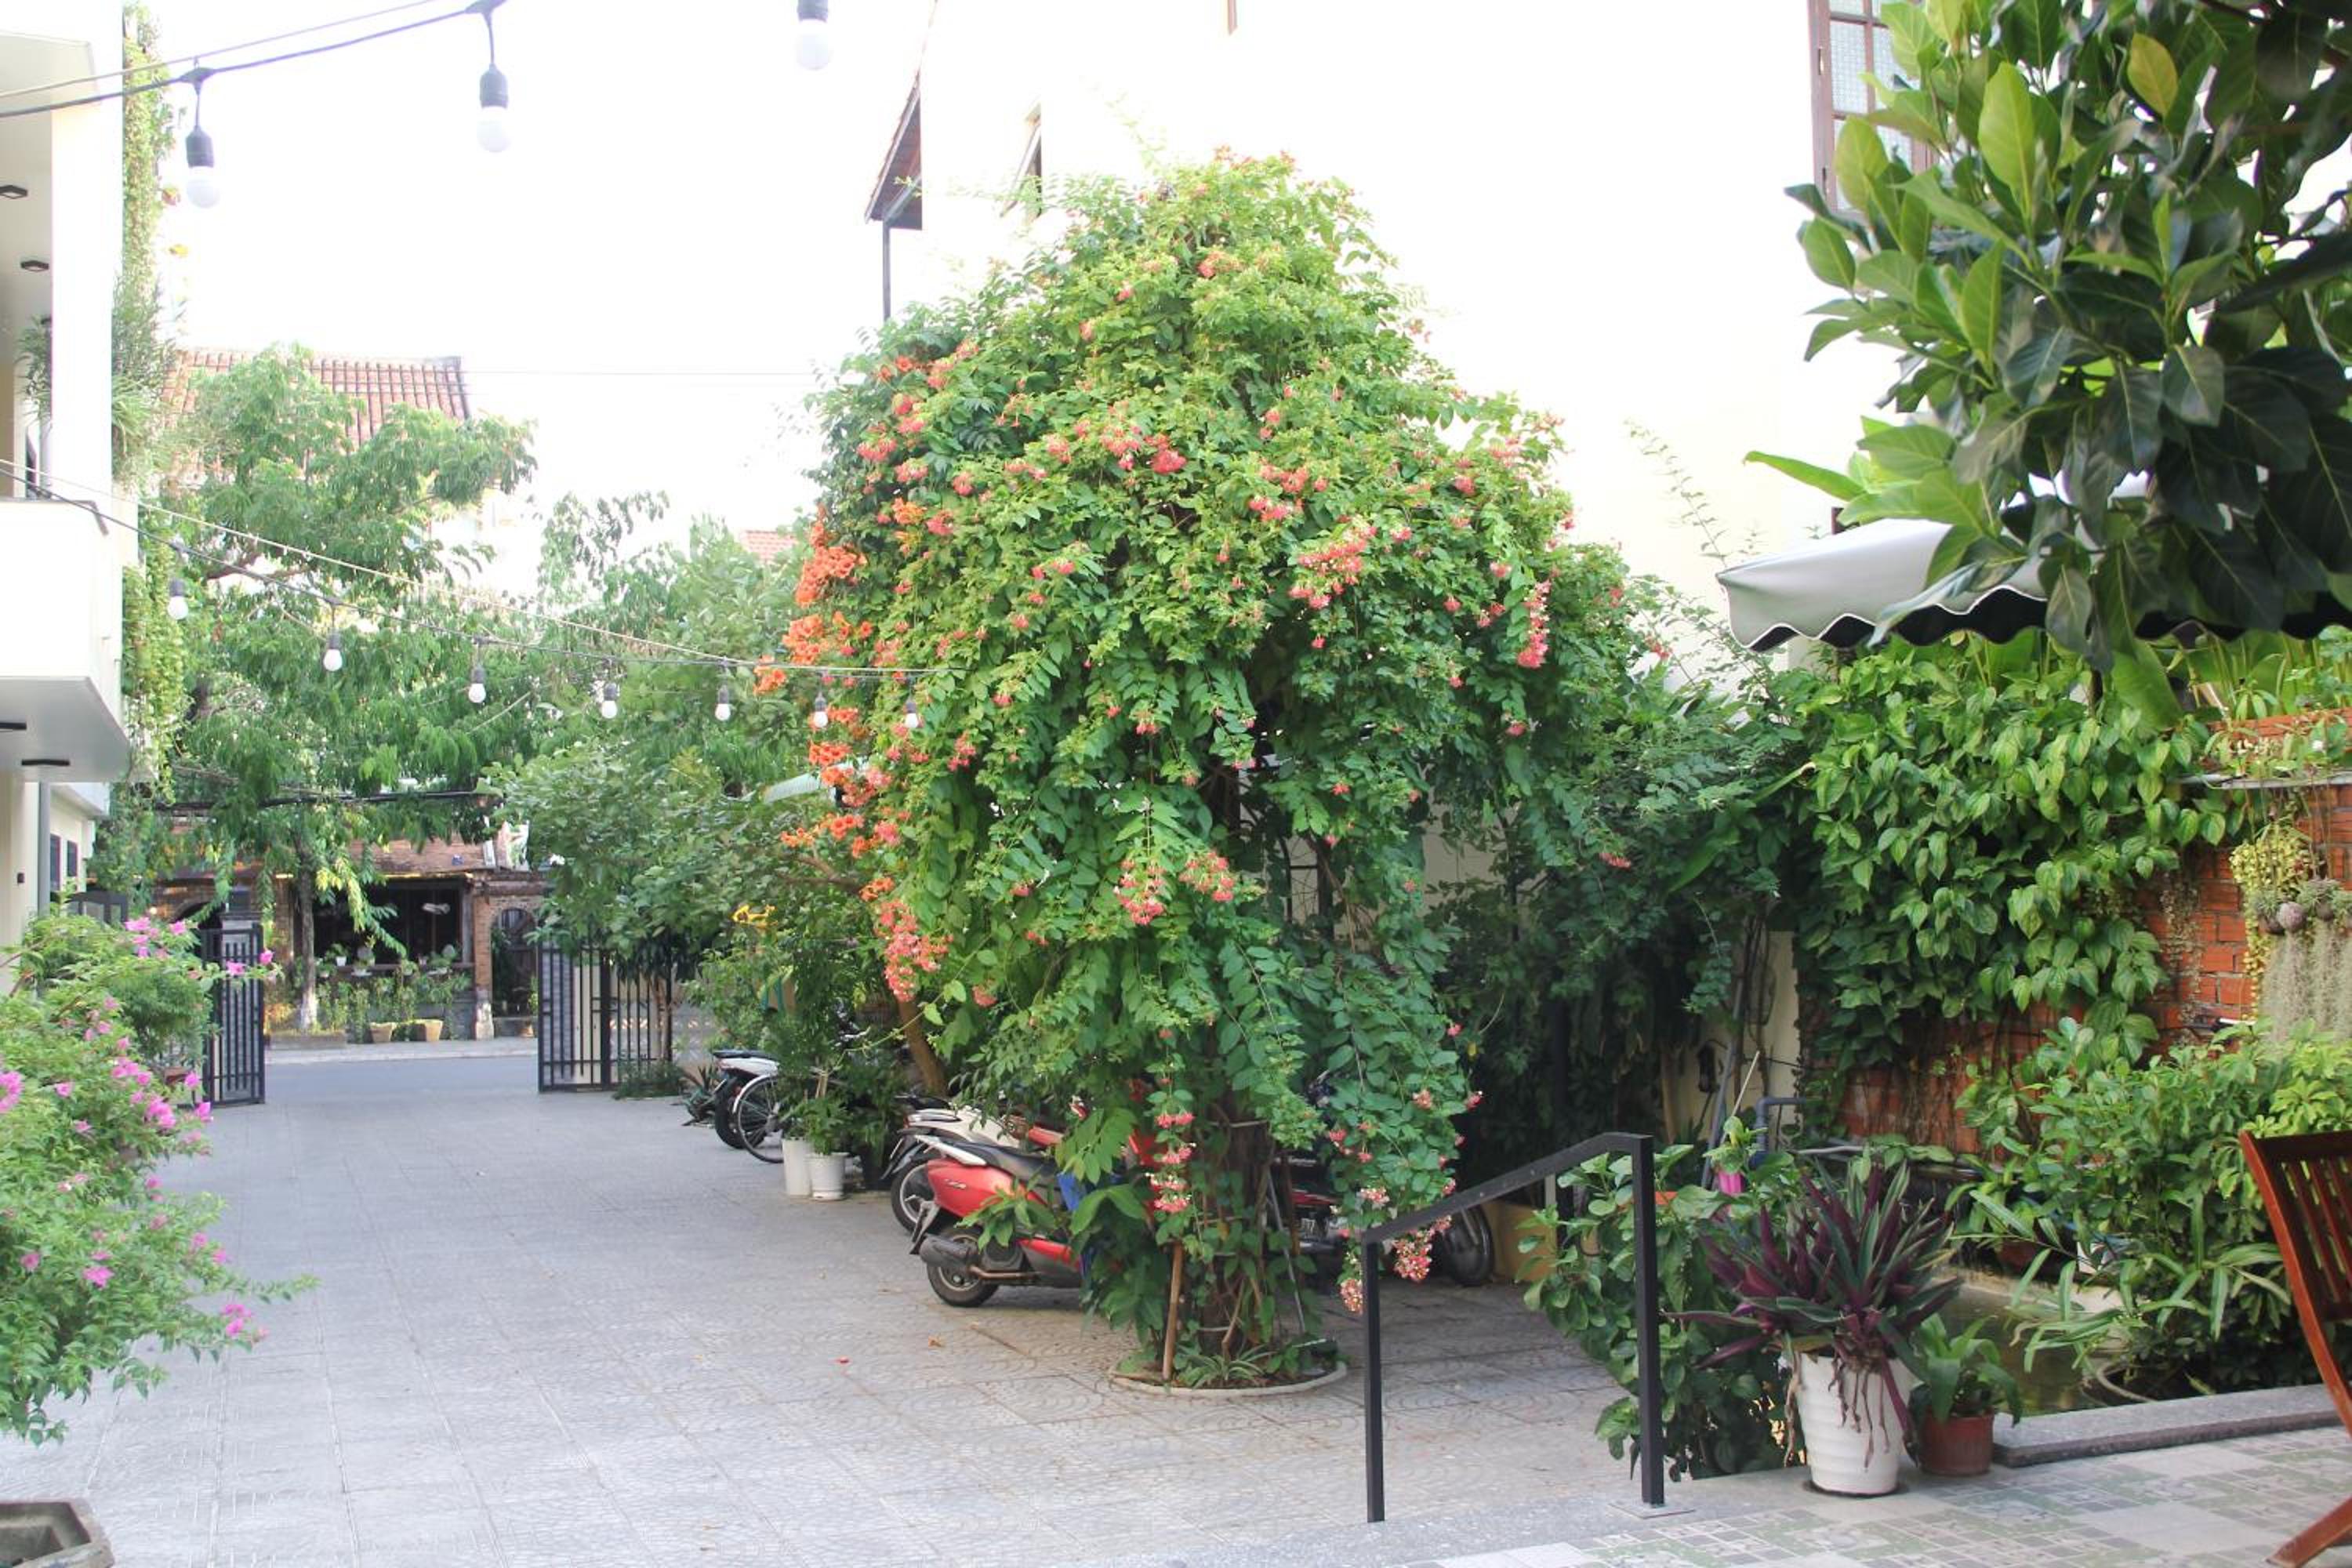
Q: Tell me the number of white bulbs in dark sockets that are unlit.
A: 10